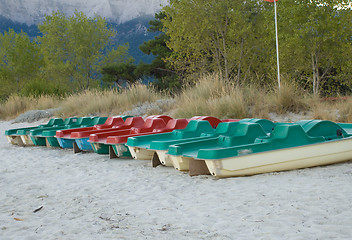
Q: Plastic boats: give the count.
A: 6